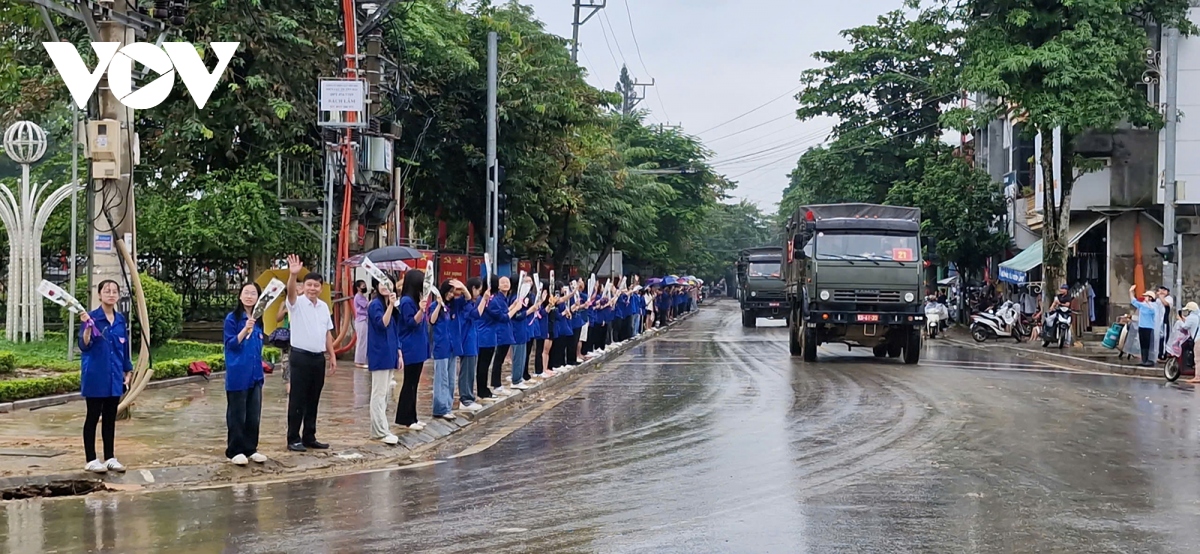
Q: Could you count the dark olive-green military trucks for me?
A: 2